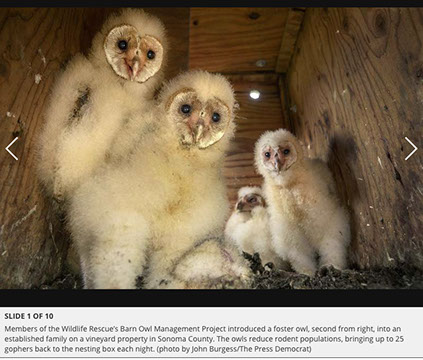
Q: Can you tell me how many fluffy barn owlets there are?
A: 4